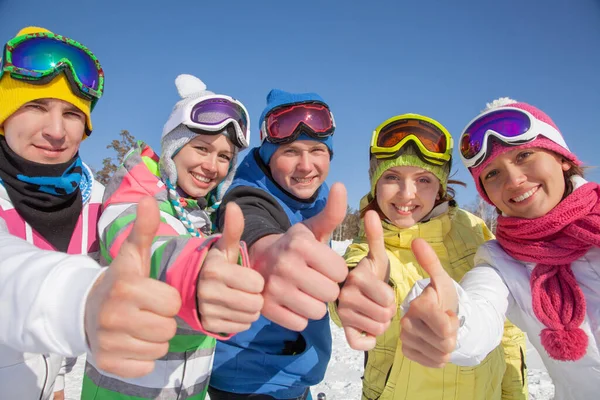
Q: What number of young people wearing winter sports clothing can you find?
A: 5